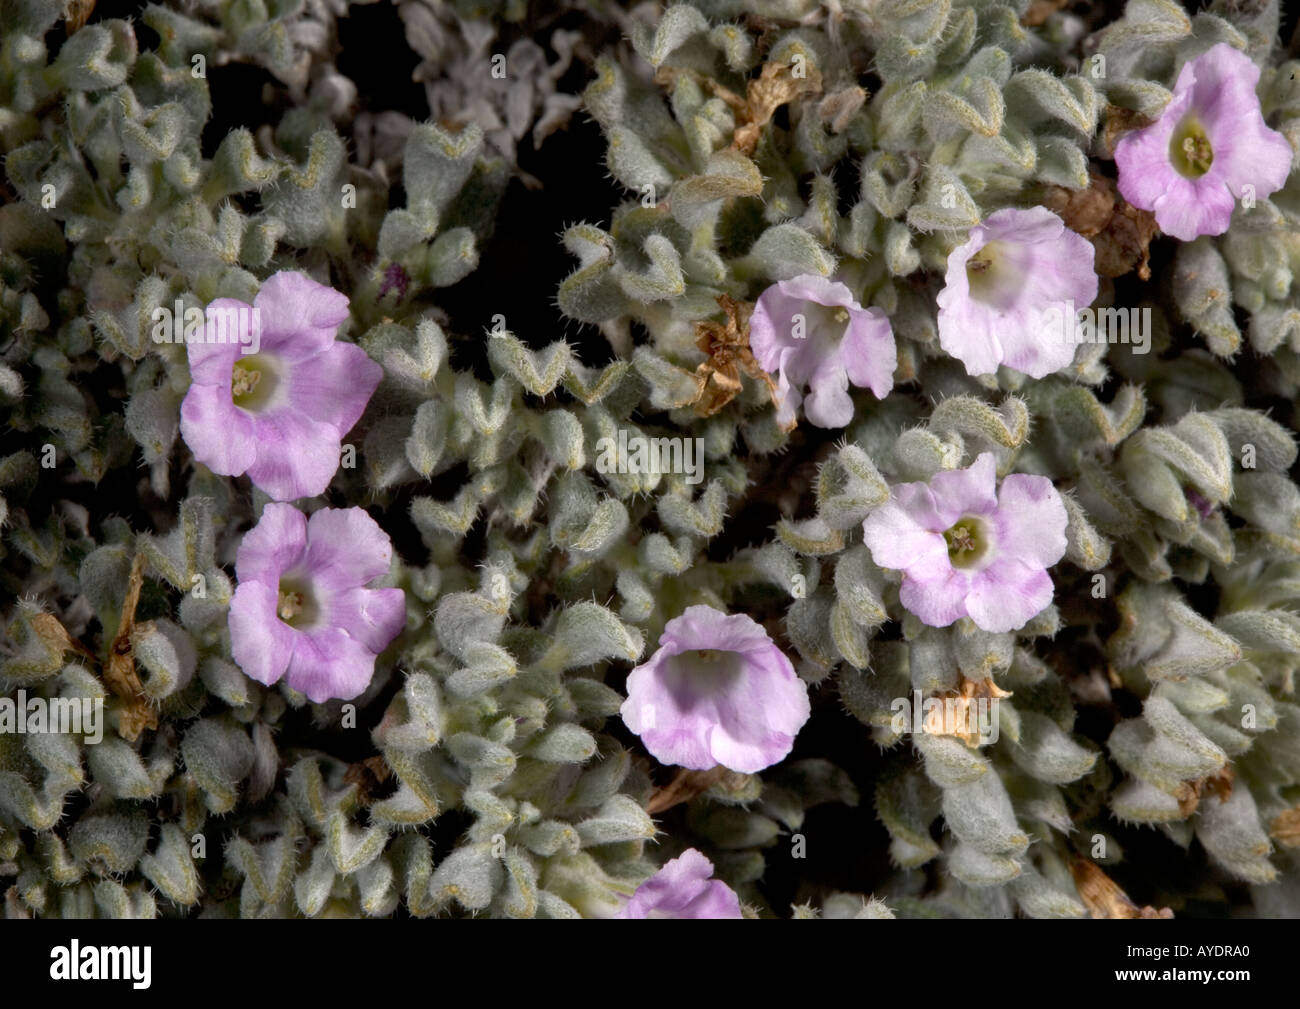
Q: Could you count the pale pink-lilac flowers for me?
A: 8